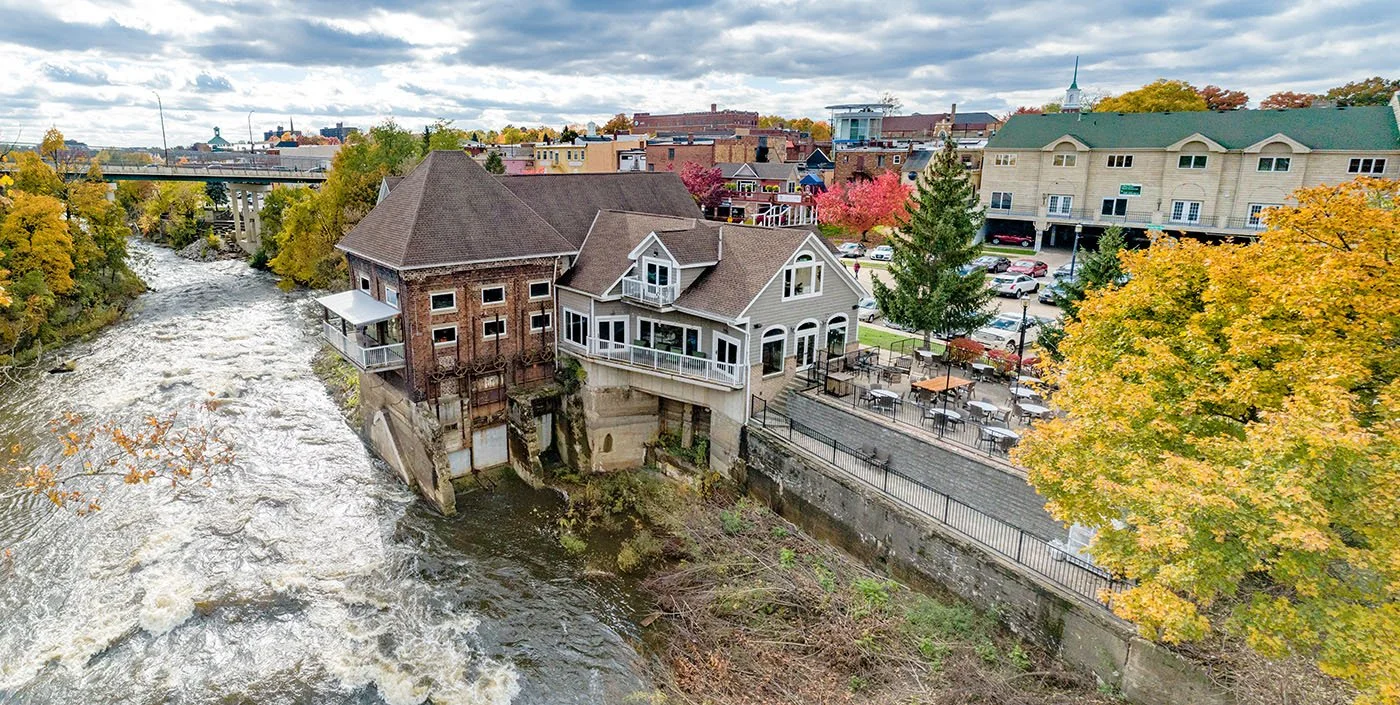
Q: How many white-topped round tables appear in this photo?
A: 9